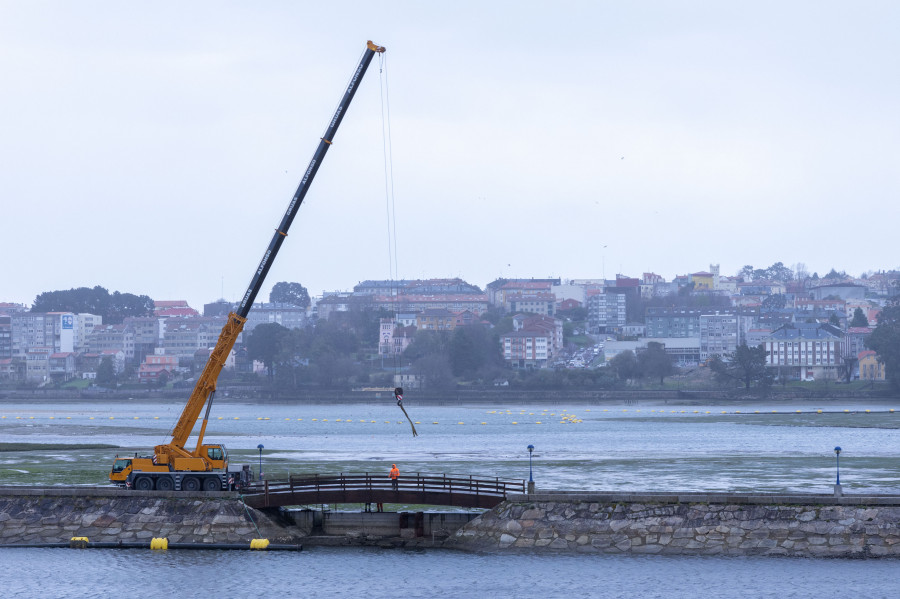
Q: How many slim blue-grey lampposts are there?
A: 3